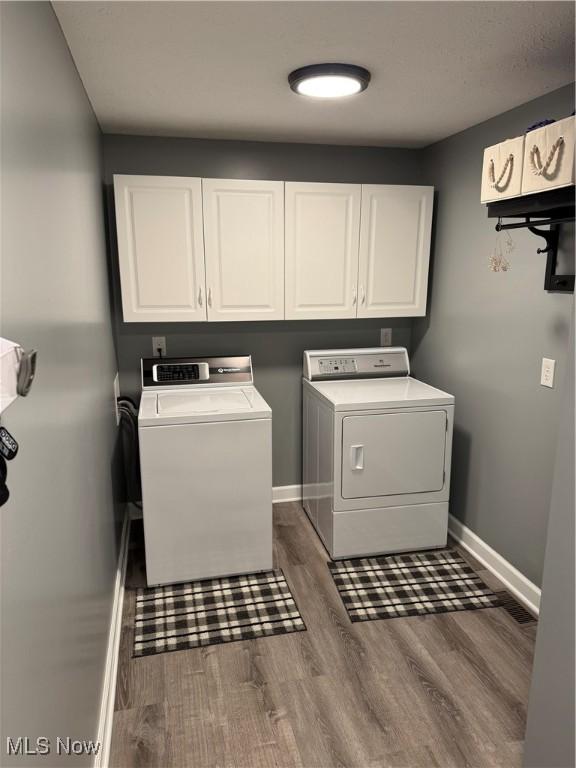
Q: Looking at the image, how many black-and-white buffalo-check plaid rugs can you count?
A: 2